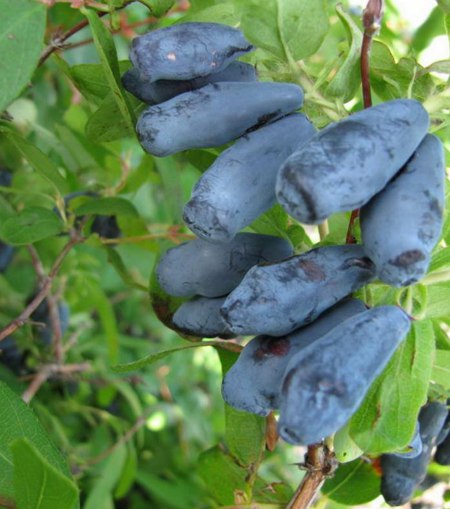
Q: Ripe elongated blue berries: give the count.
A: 11